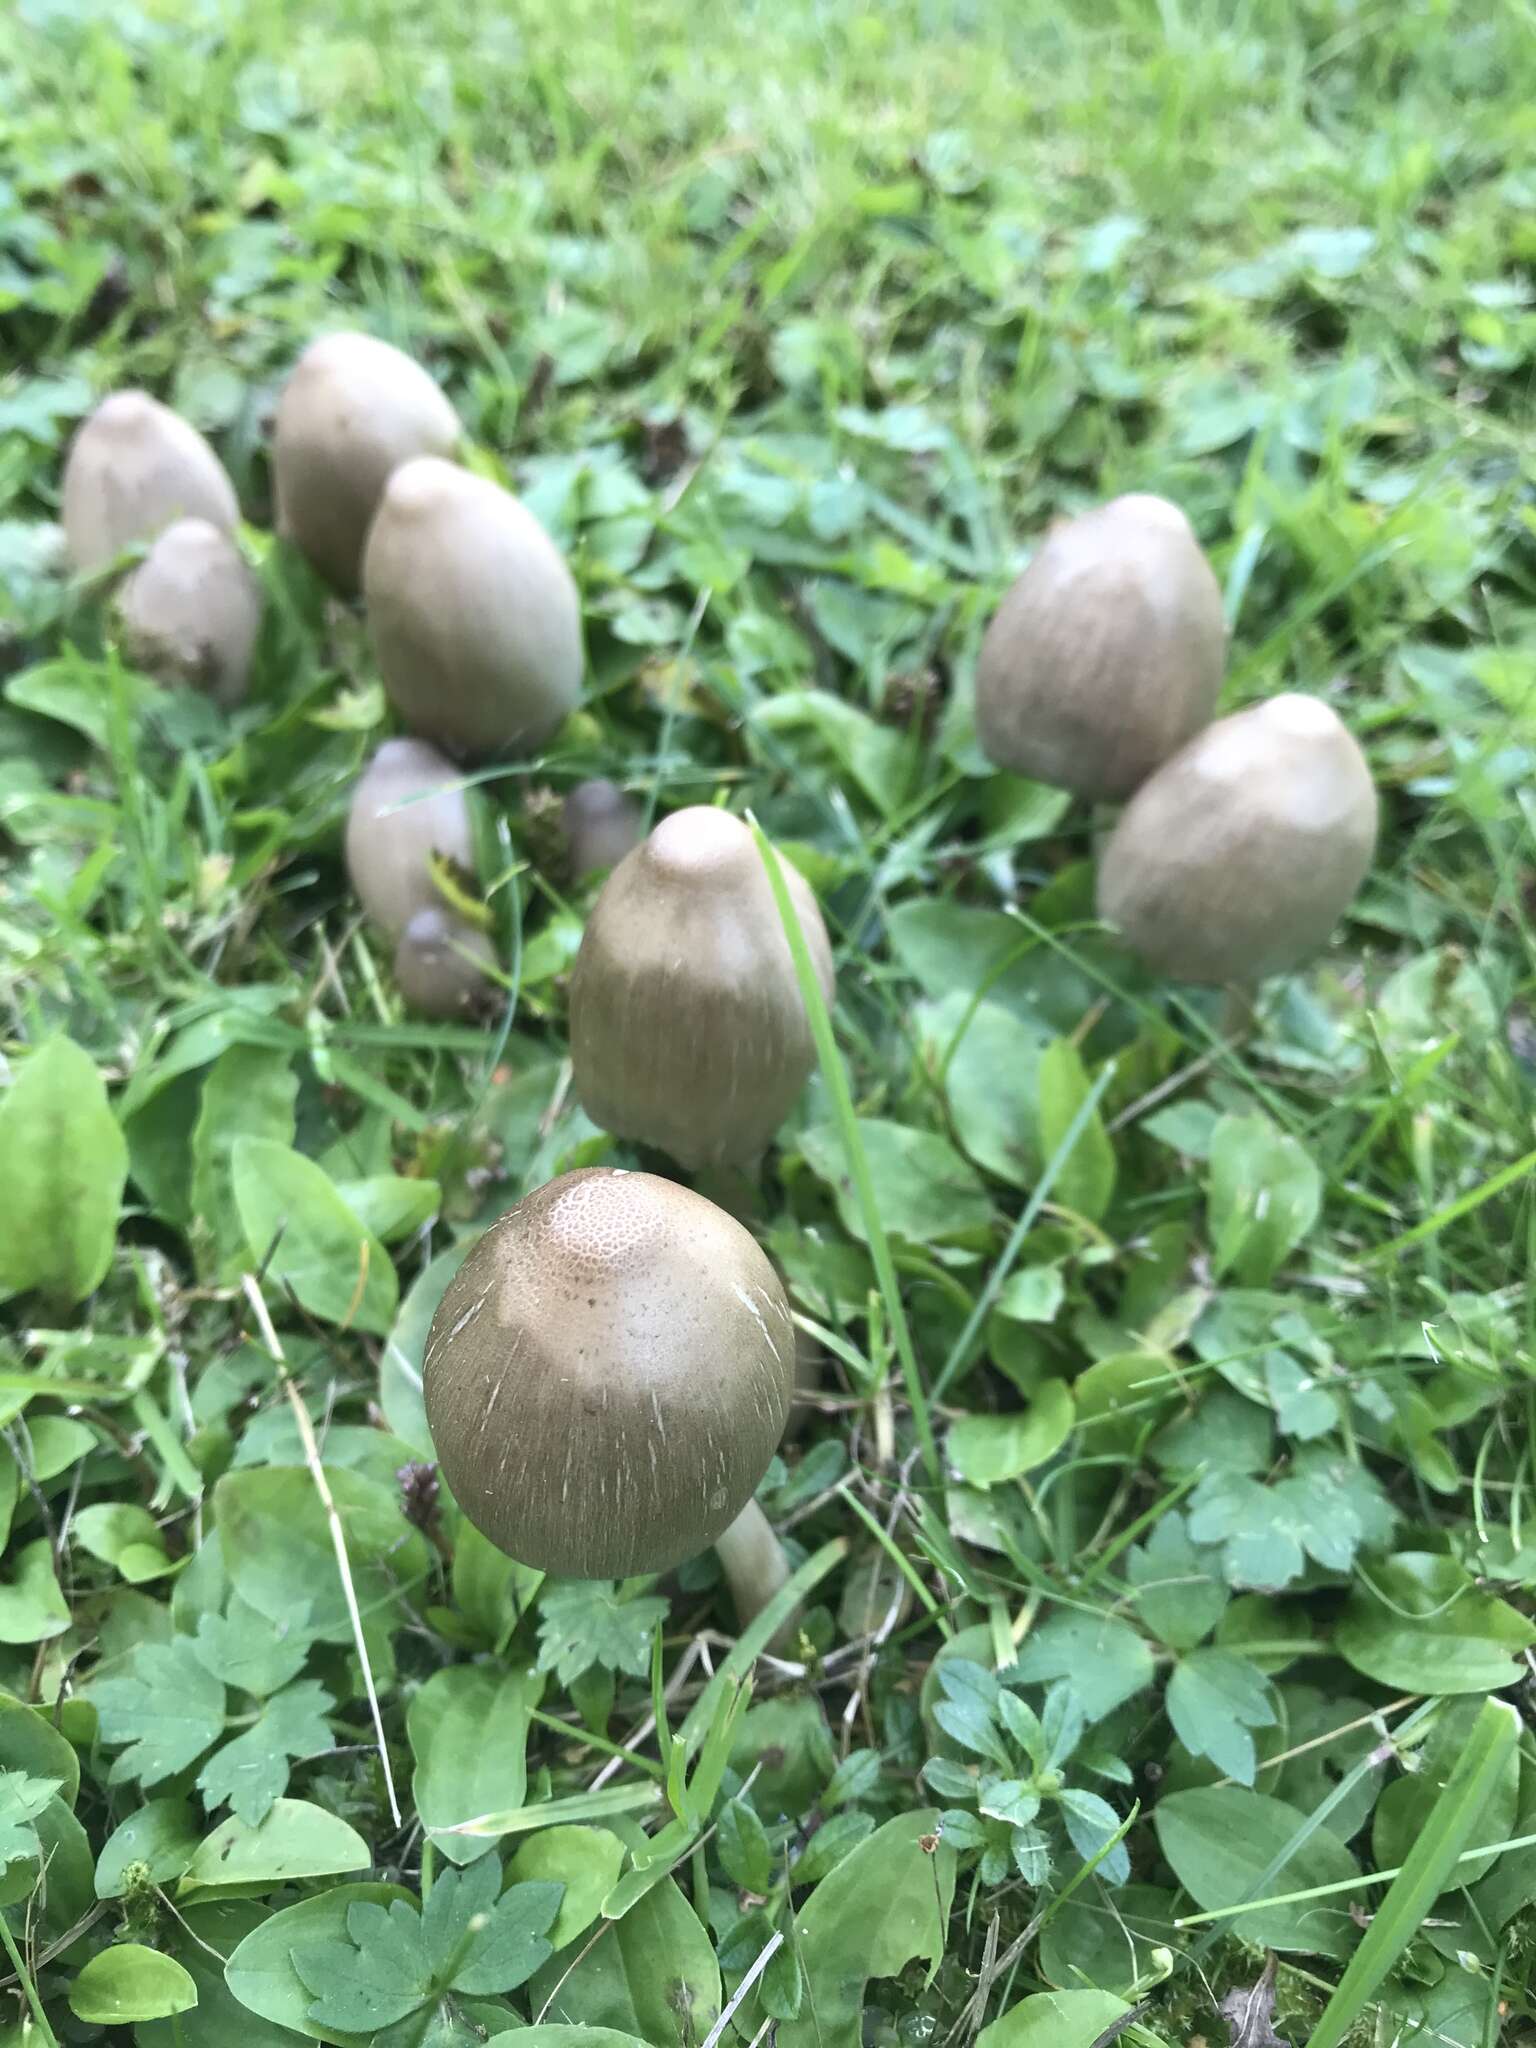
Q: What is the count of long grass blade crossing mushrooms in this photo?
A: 1